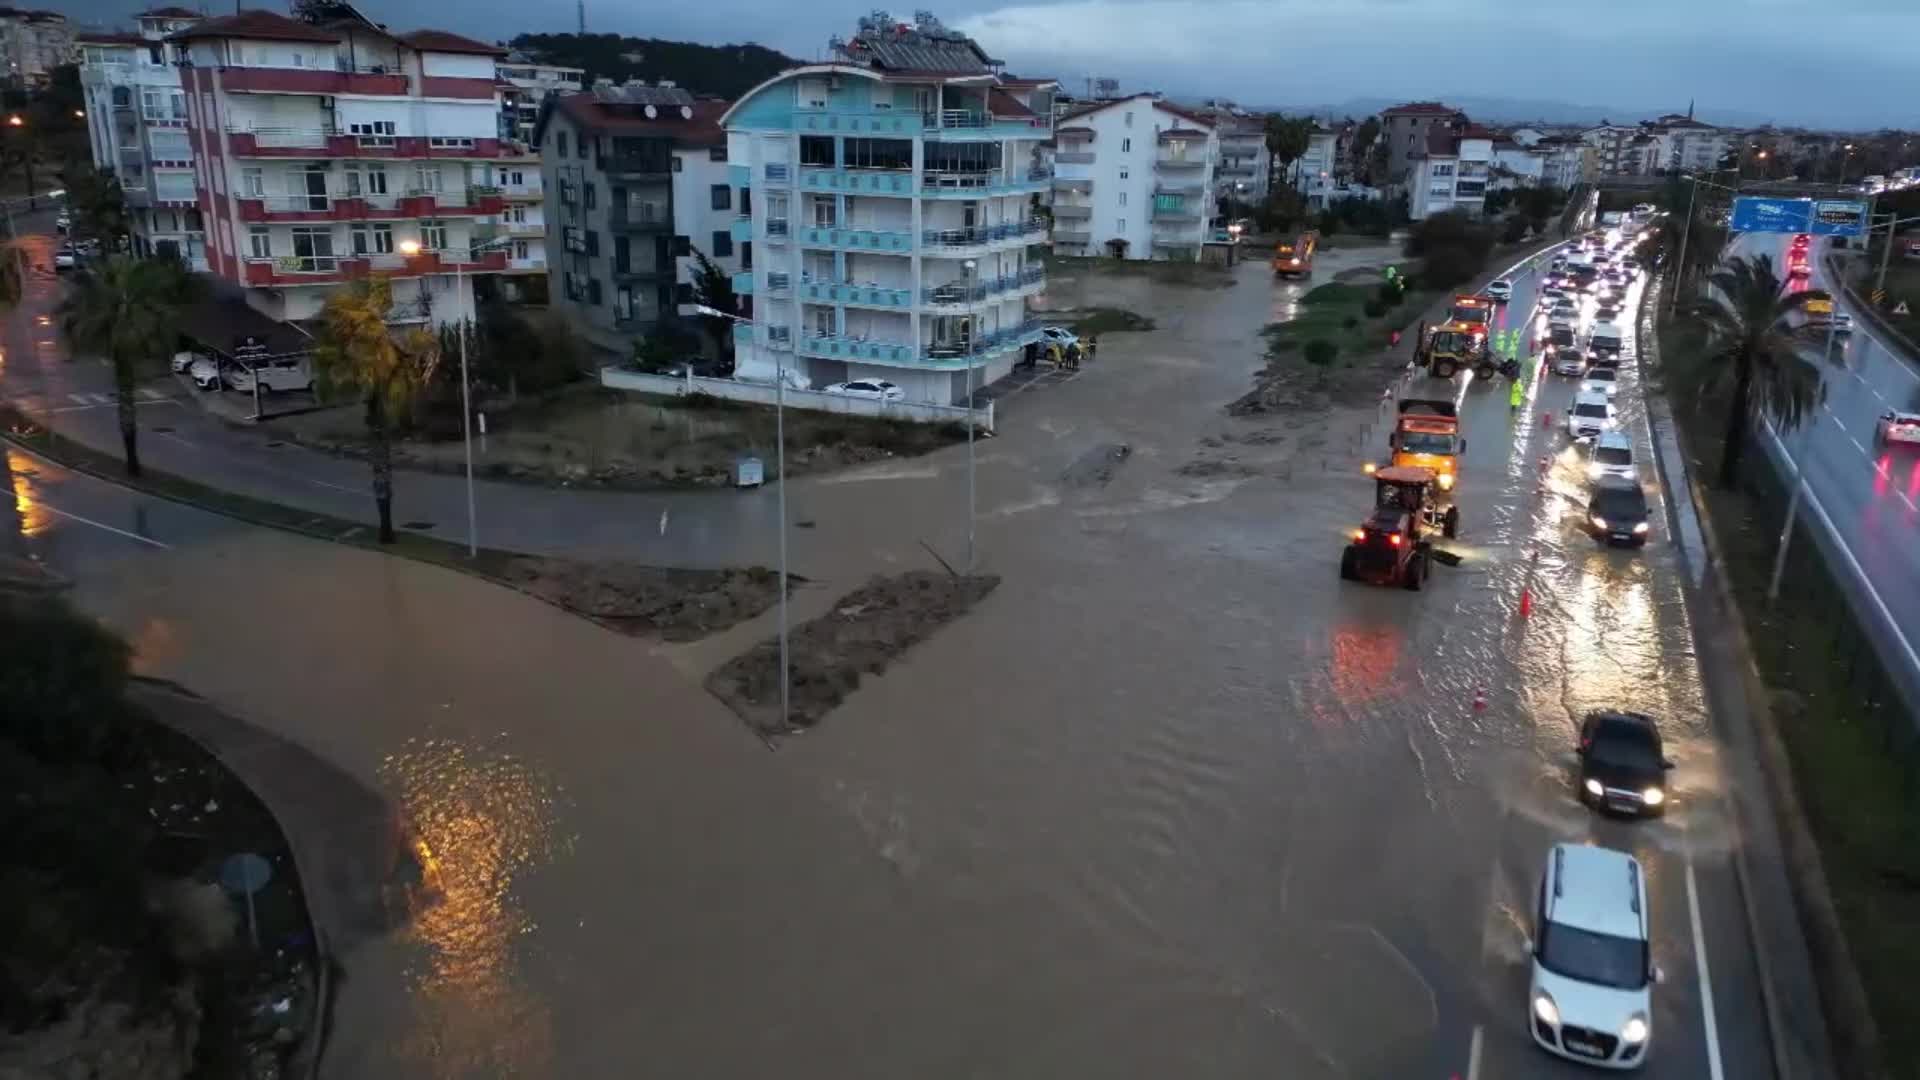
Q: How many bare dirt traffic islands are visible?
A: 2